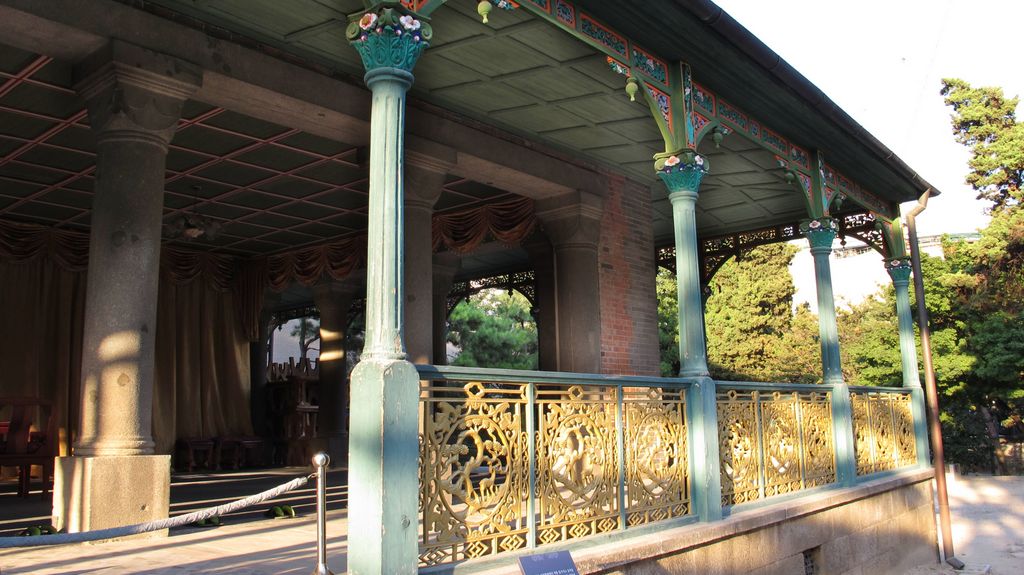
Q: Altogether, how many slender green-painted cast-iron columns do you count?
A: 4